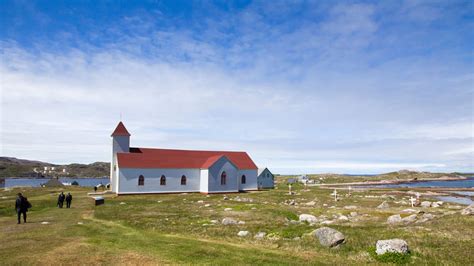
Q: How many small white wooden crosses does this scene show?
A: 6